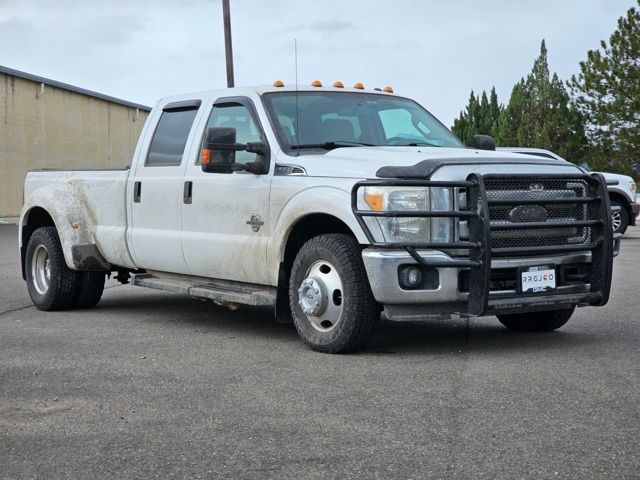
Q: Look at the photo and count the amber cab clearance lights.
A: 5